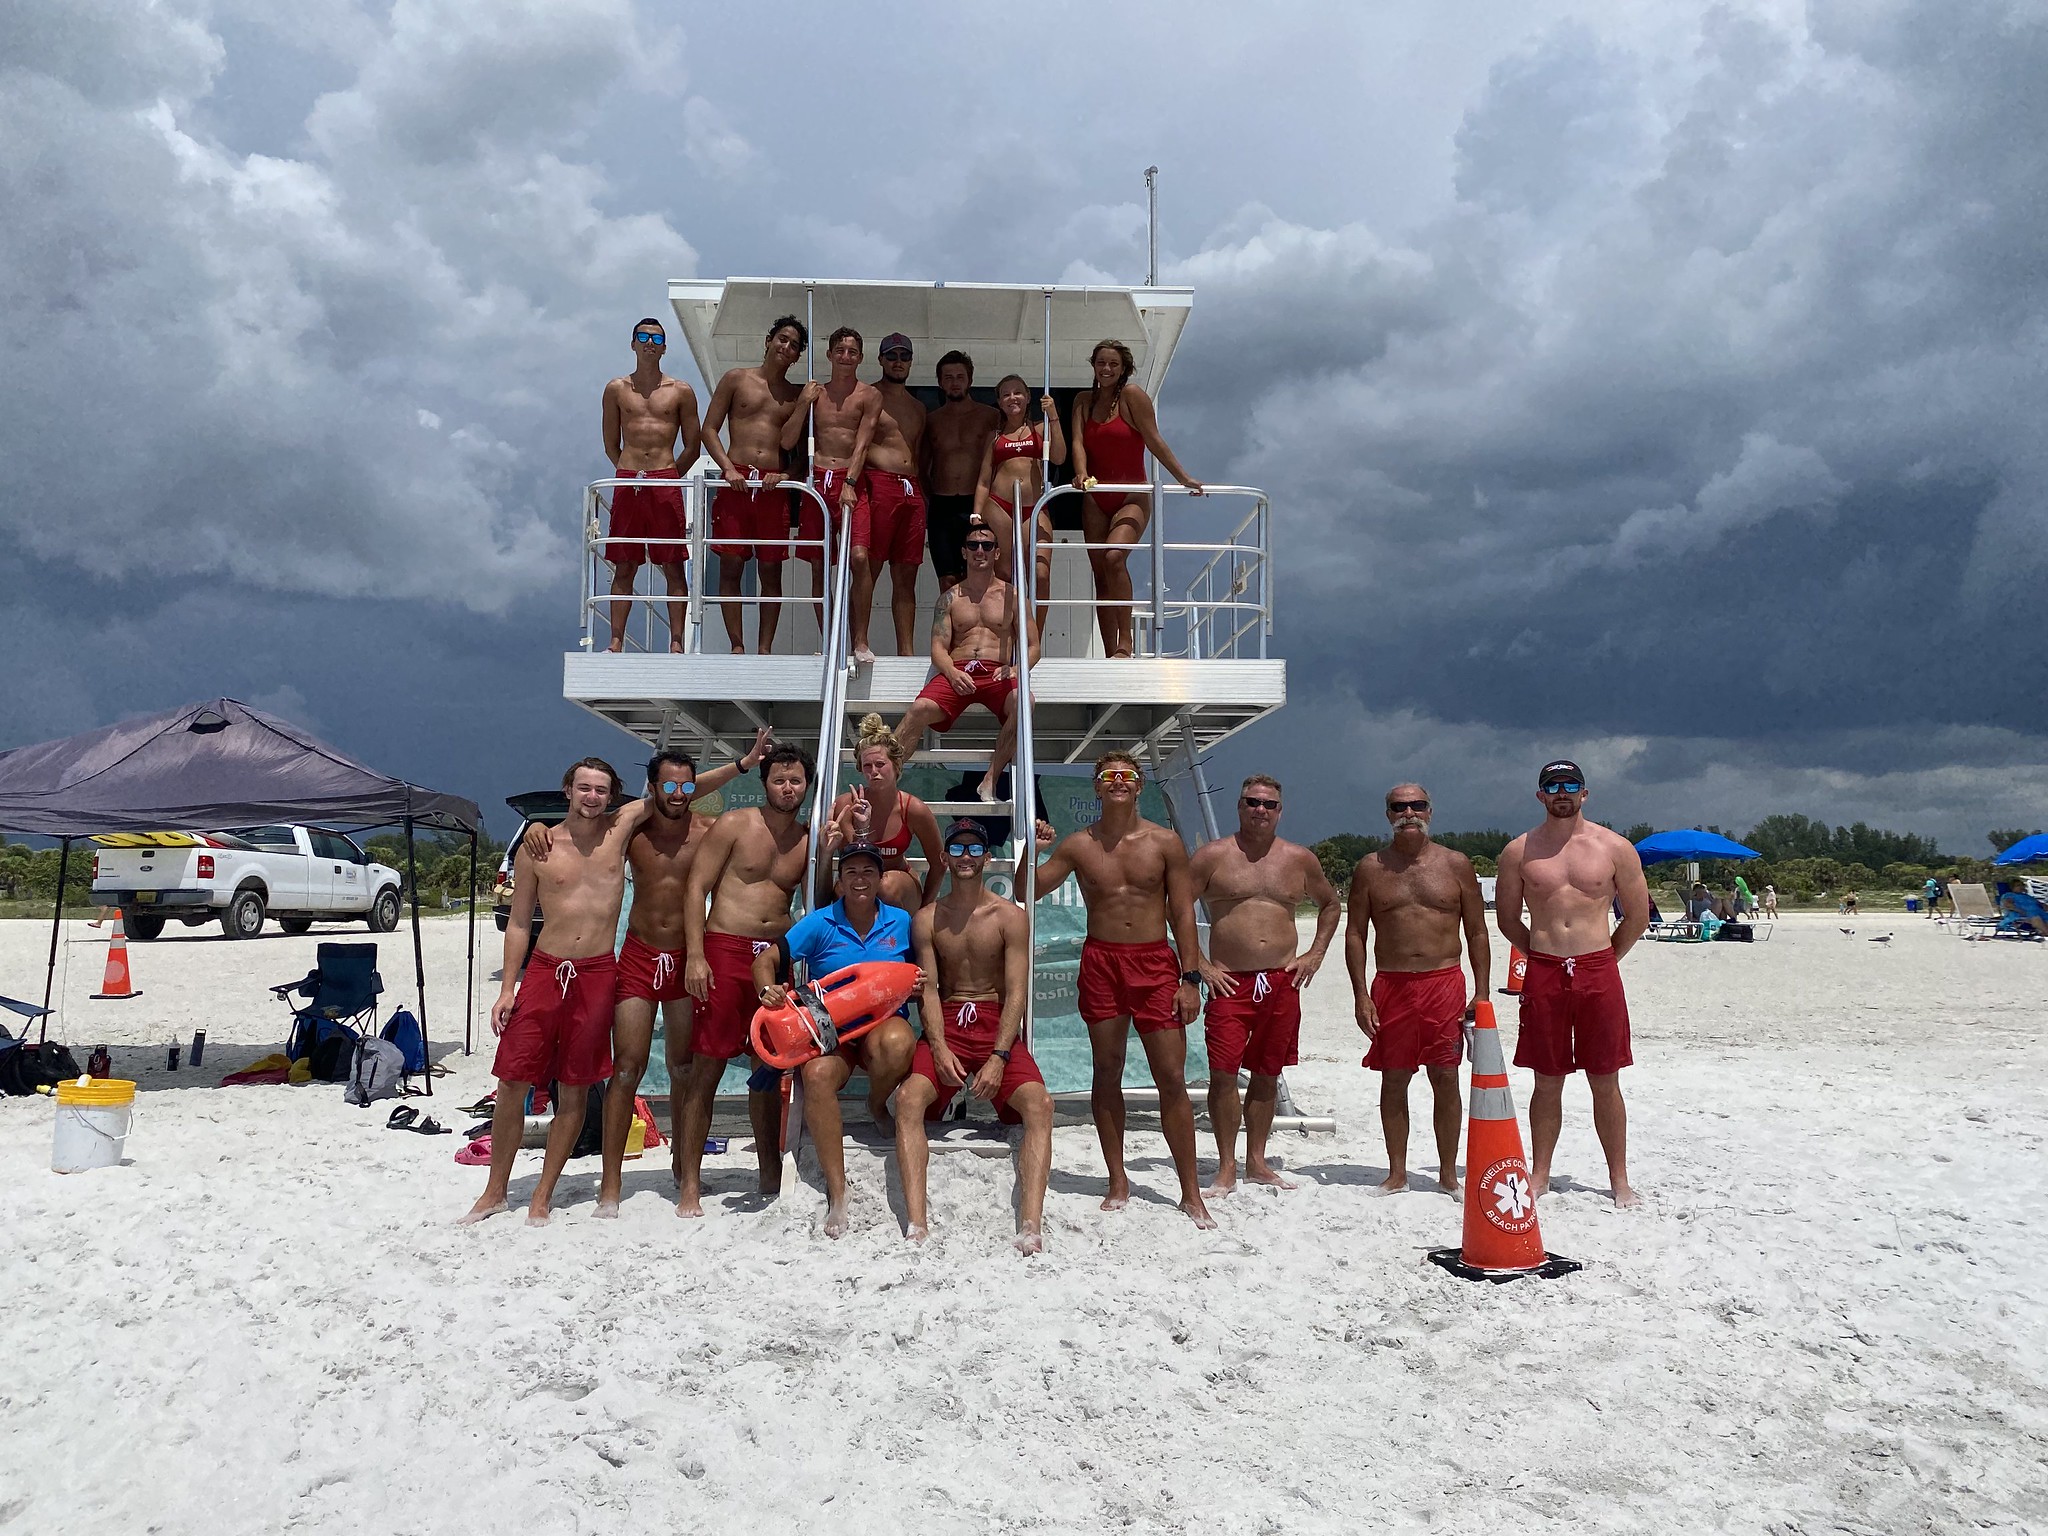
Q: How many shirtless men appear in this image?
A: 14